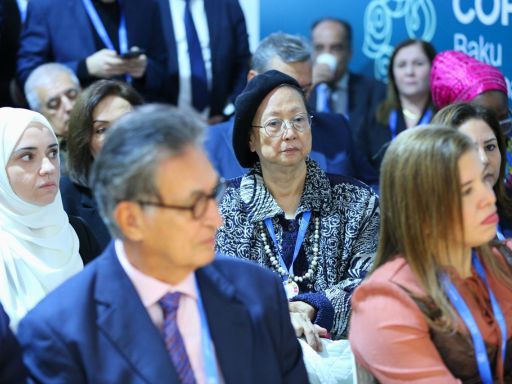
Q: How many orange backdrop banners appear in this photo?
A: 0